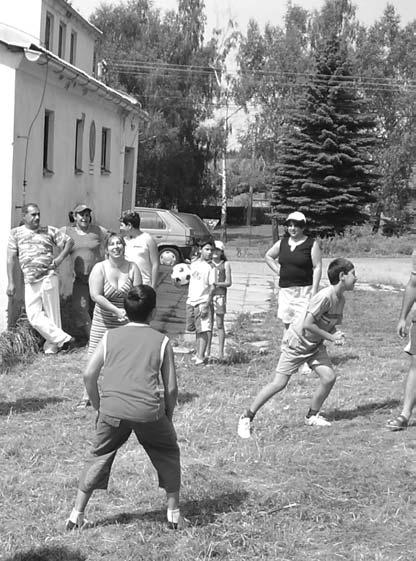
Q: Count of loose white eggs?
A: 0